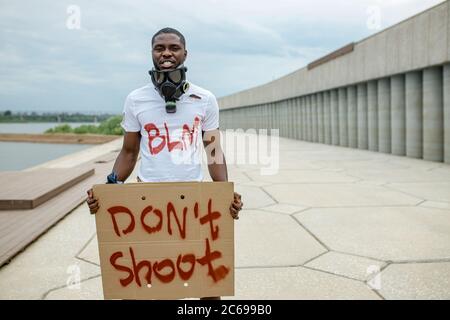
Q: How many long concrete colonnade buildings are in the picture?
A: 1